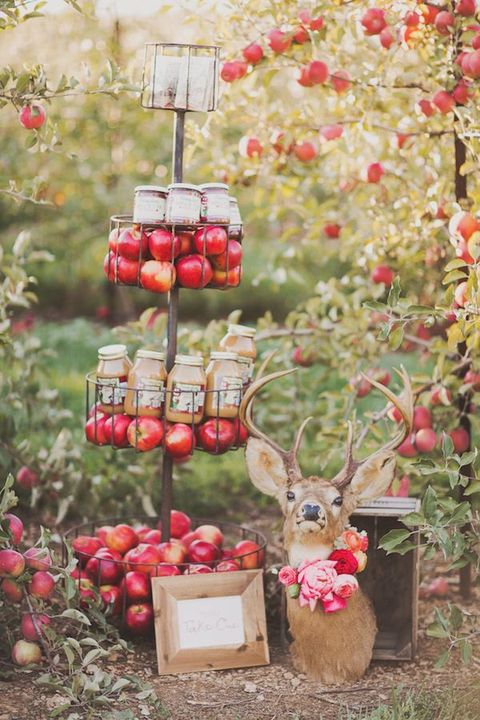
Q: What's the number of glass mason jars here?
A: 9